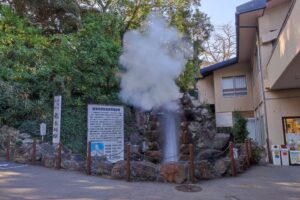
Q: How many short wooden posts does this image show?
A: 9